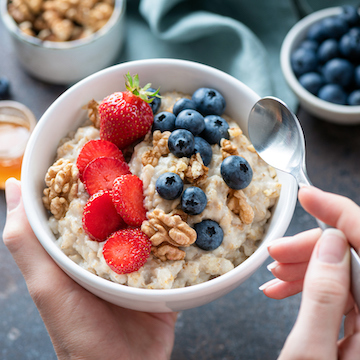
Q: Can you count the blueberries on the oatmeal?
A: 12